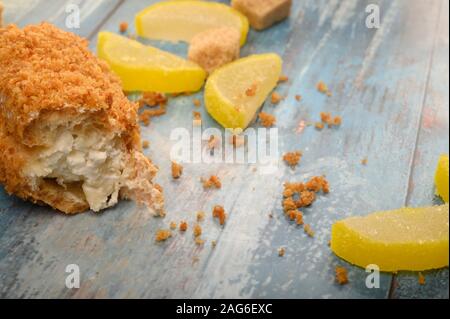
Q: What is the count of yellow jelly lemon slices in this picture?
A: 5